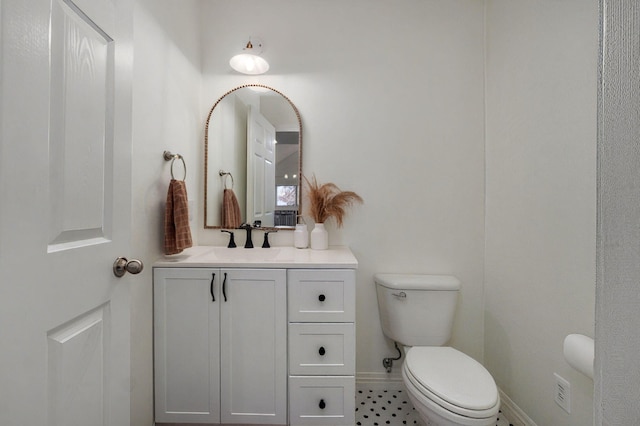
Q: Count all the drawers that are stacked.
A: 3